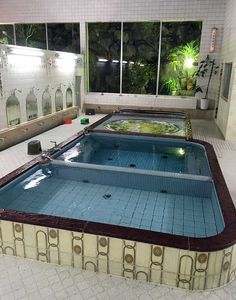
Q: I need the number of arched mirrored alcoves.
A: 5